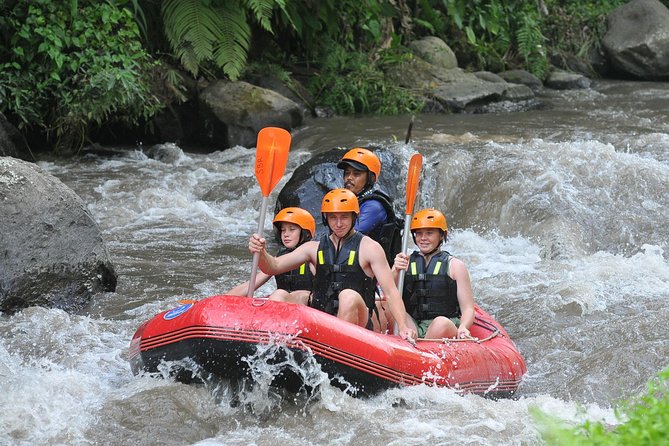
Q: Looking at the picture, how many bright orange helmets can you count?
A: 4